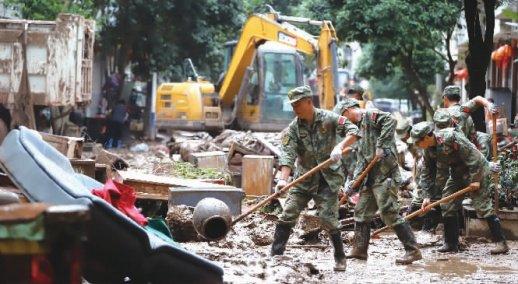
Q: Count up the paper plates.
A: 0